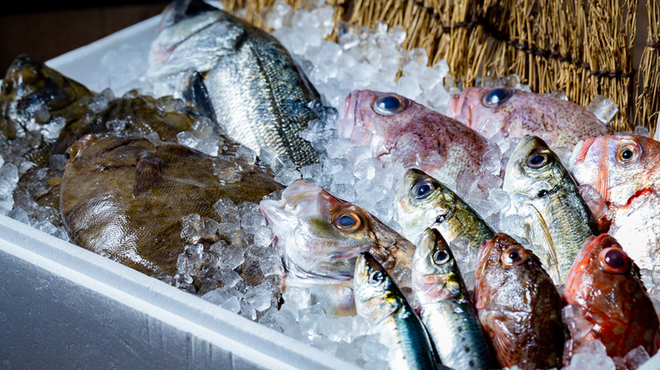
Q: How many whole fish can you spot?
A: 13